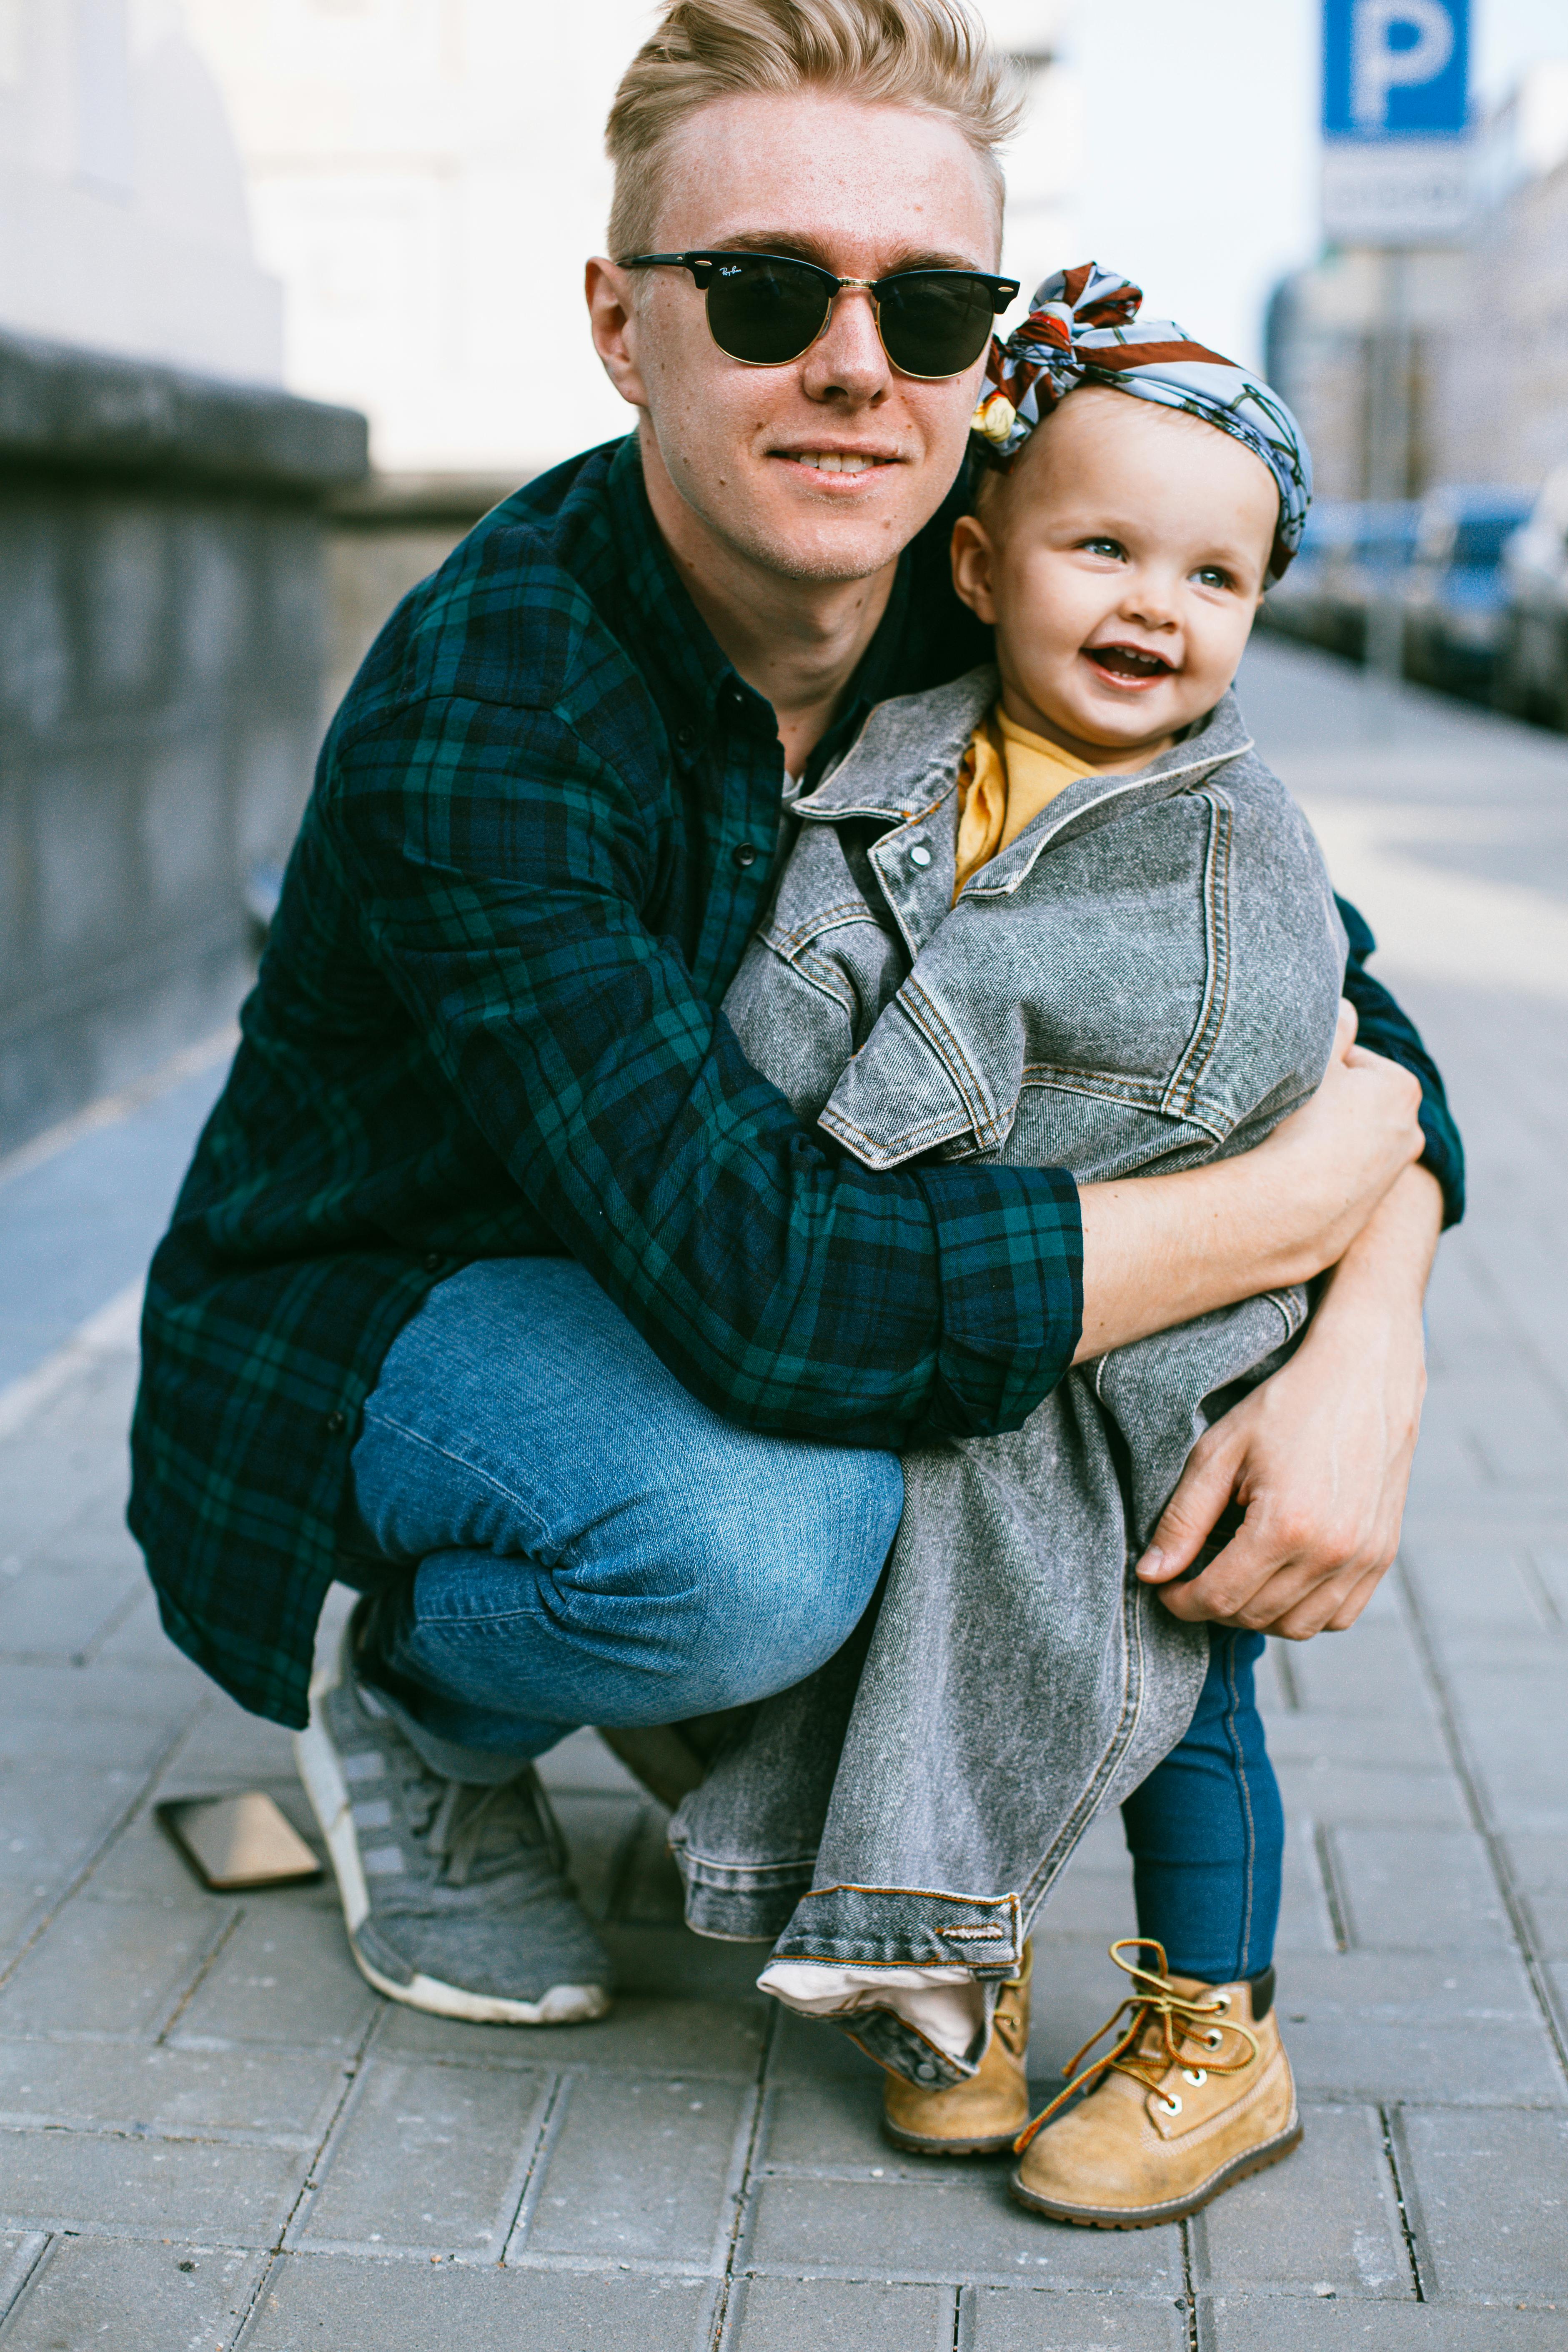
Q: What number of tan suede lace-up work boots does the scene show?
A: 2